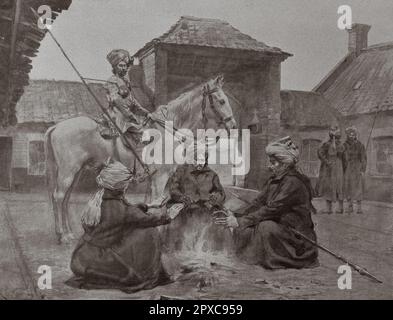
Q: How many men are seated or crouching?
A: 3